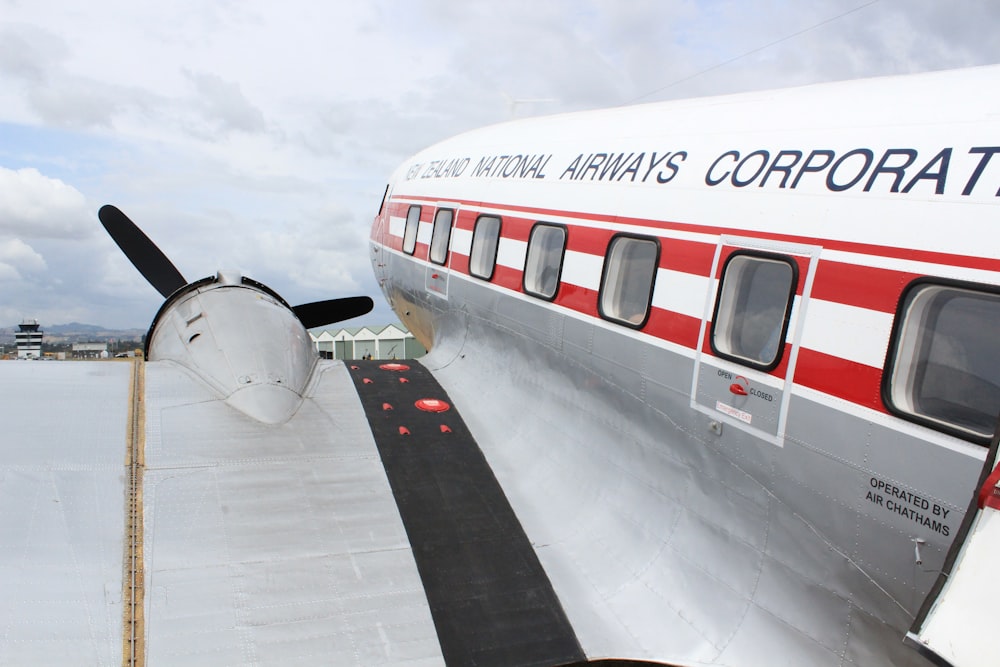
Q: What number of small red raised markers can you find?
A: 6